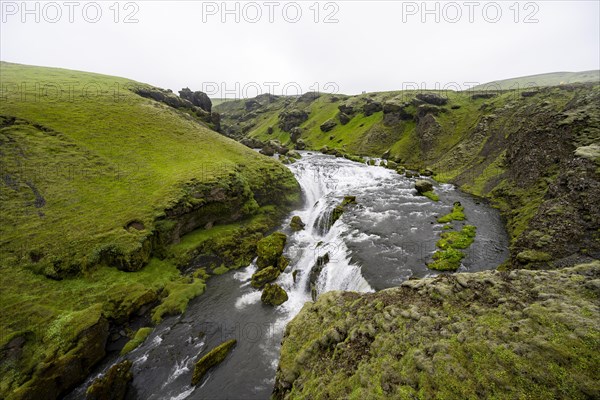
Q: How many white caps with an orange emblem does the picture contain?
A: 0